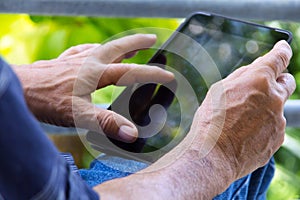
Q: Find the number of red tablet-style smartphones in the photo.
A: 0